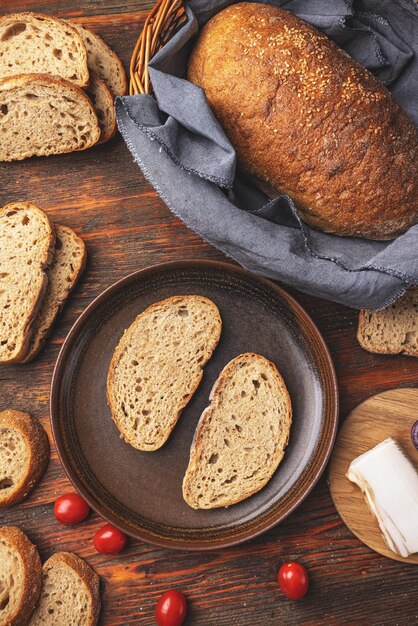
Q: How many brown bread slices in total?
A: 12